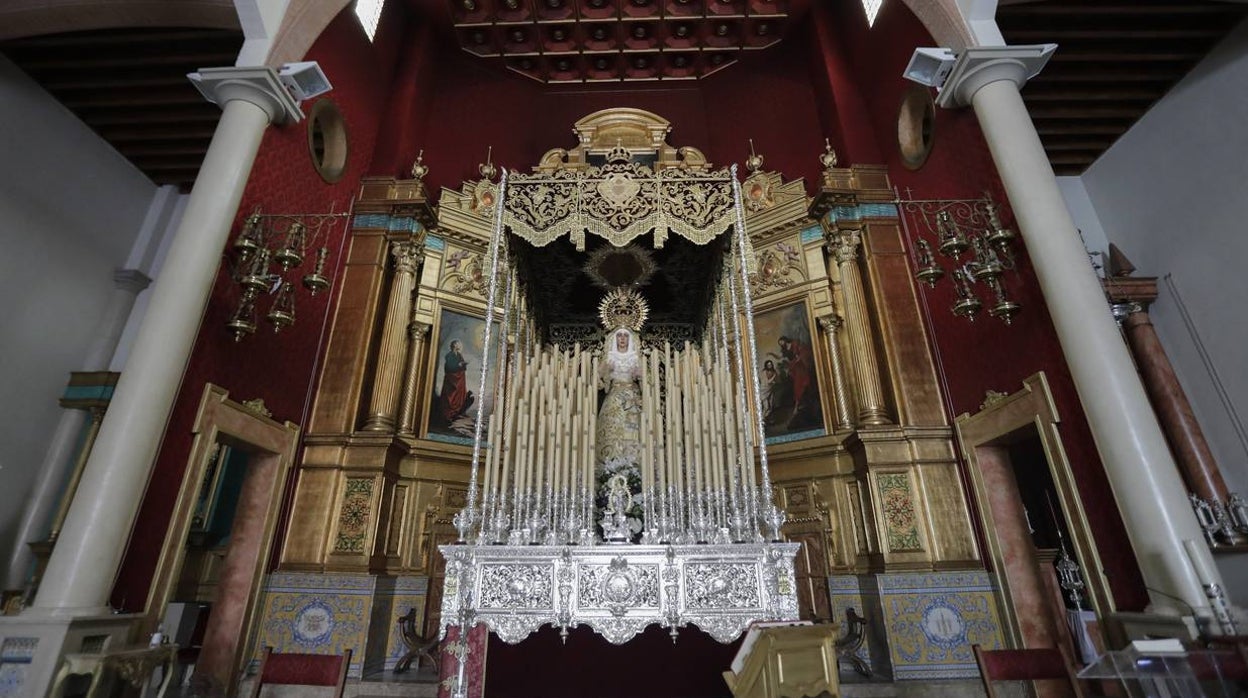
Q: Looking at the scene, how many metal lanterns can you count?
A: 12